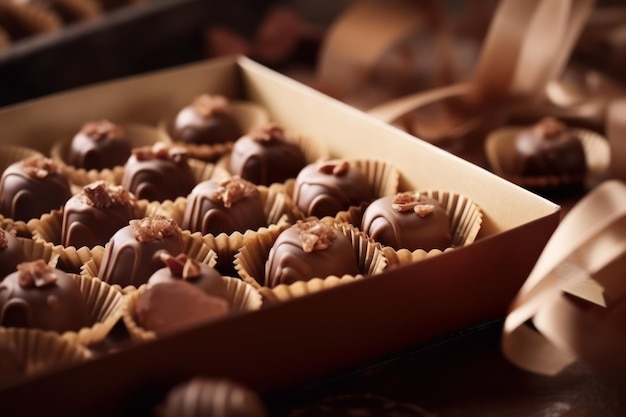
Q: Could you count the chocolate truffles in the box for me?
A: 14